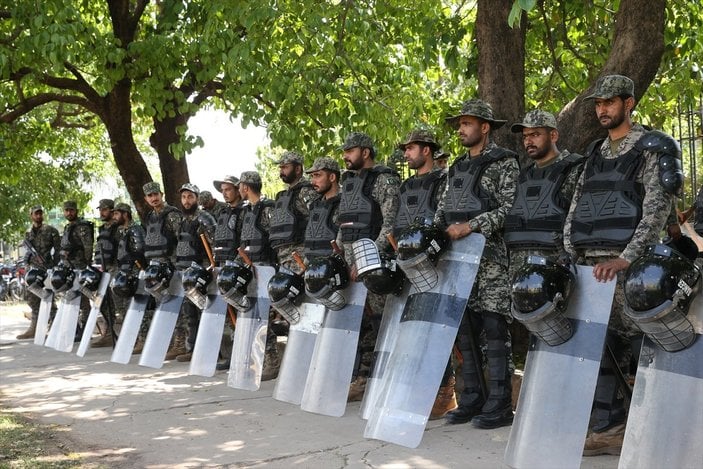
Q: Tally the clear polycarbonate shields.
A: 14